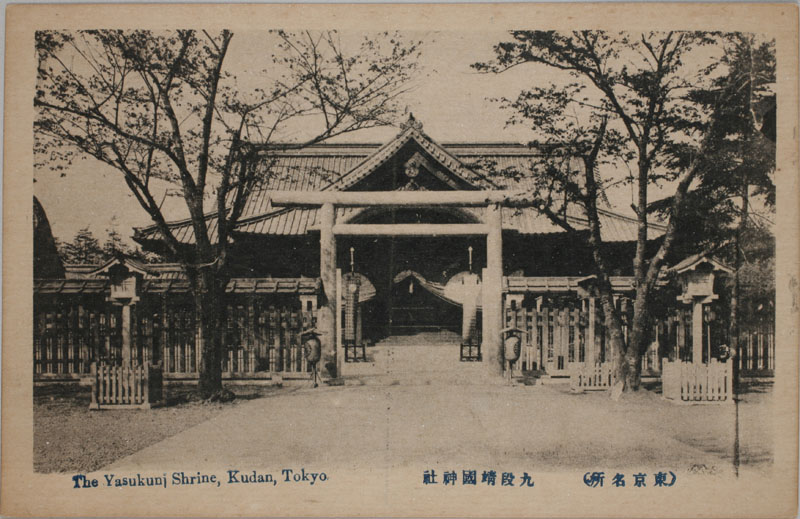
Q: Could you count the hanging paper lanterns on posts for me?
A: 2